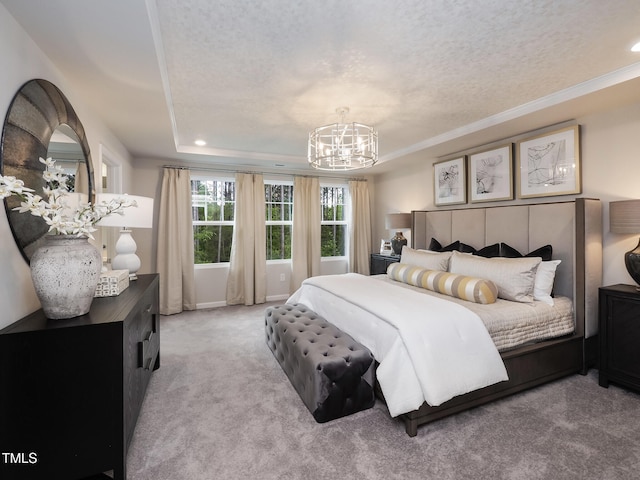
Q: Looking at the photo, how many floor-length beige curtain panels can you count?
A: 4